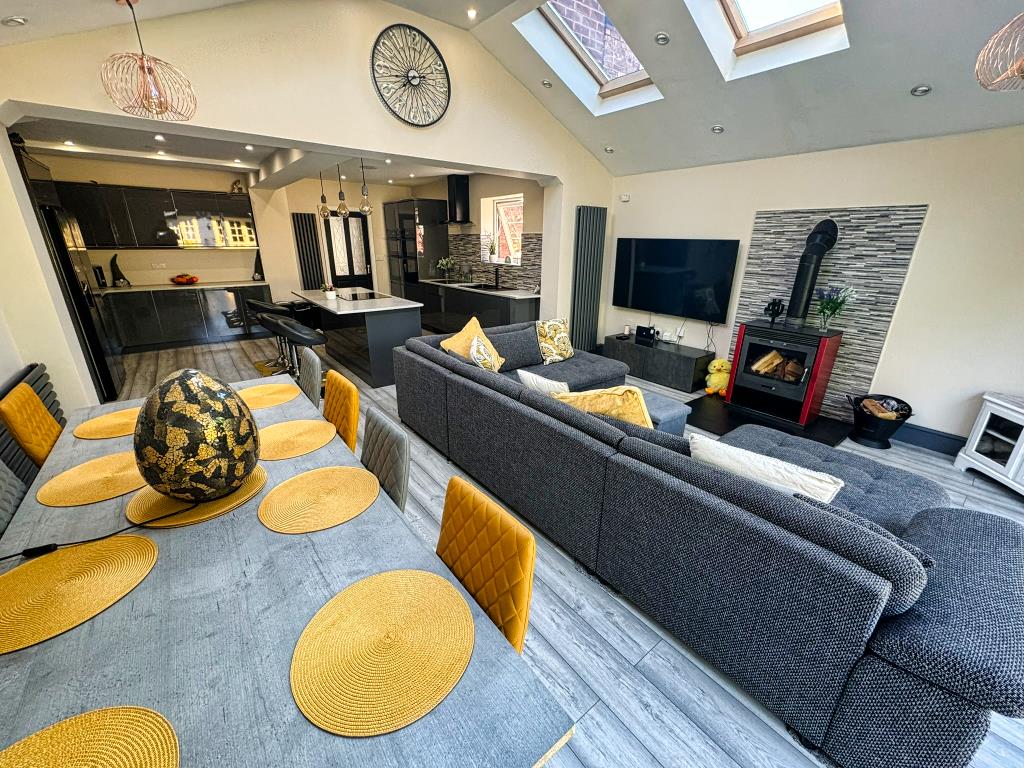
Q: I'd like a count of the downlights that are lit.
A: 10